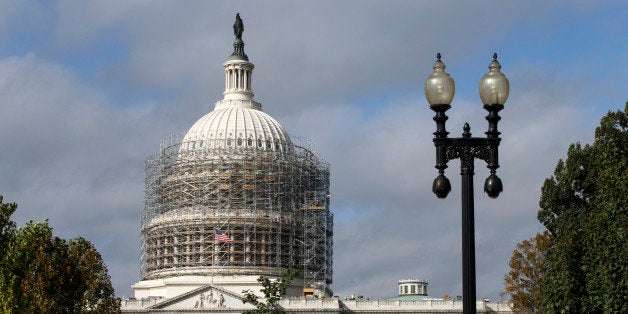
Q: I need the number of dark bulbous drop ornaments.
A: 2